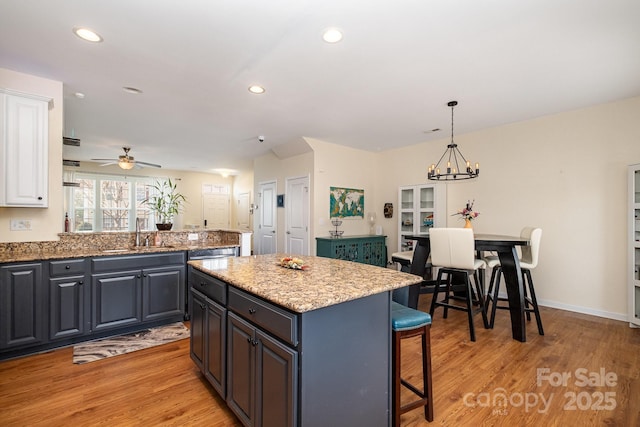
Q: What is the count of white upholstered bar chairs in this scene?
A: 2